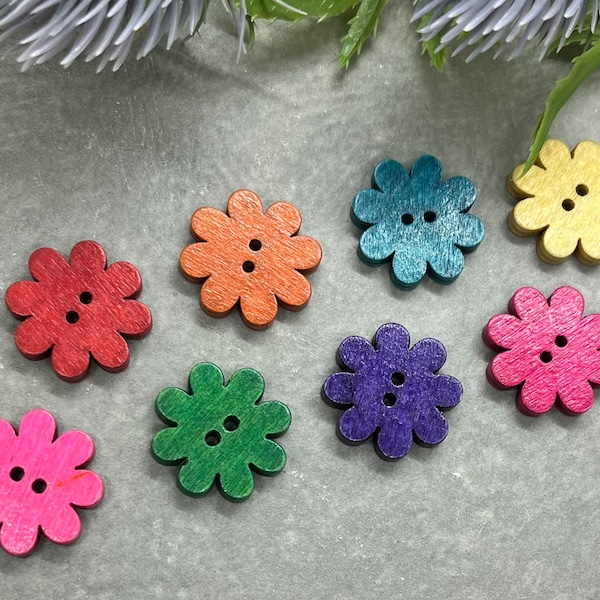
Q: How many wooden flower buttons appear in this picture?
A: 8